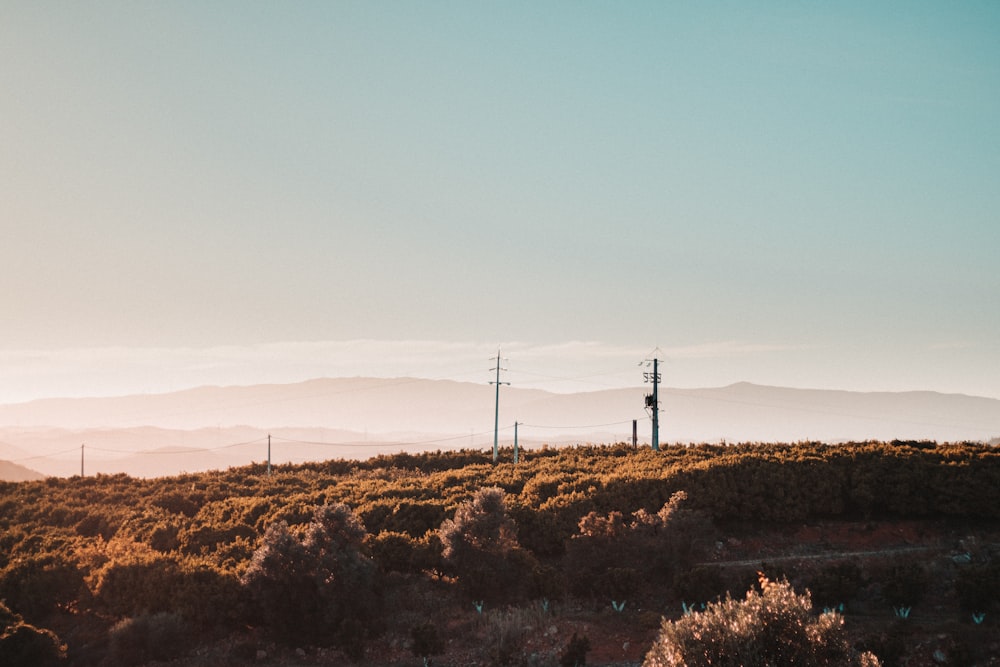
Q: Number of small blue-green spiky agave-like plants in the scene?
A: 7